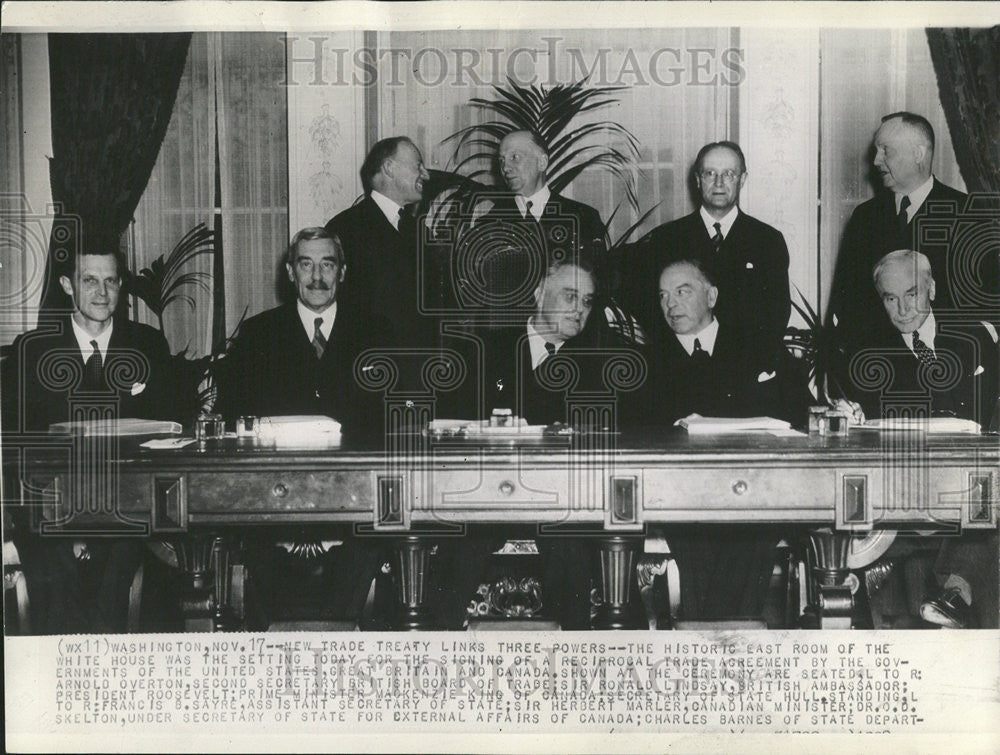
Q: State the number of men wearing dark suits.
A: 9